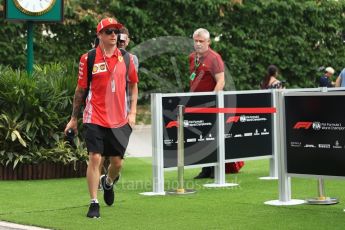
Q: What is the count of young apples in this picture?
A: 0